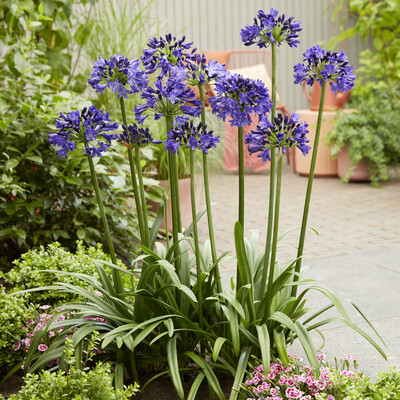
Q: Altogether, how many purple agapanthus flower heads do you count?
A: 11